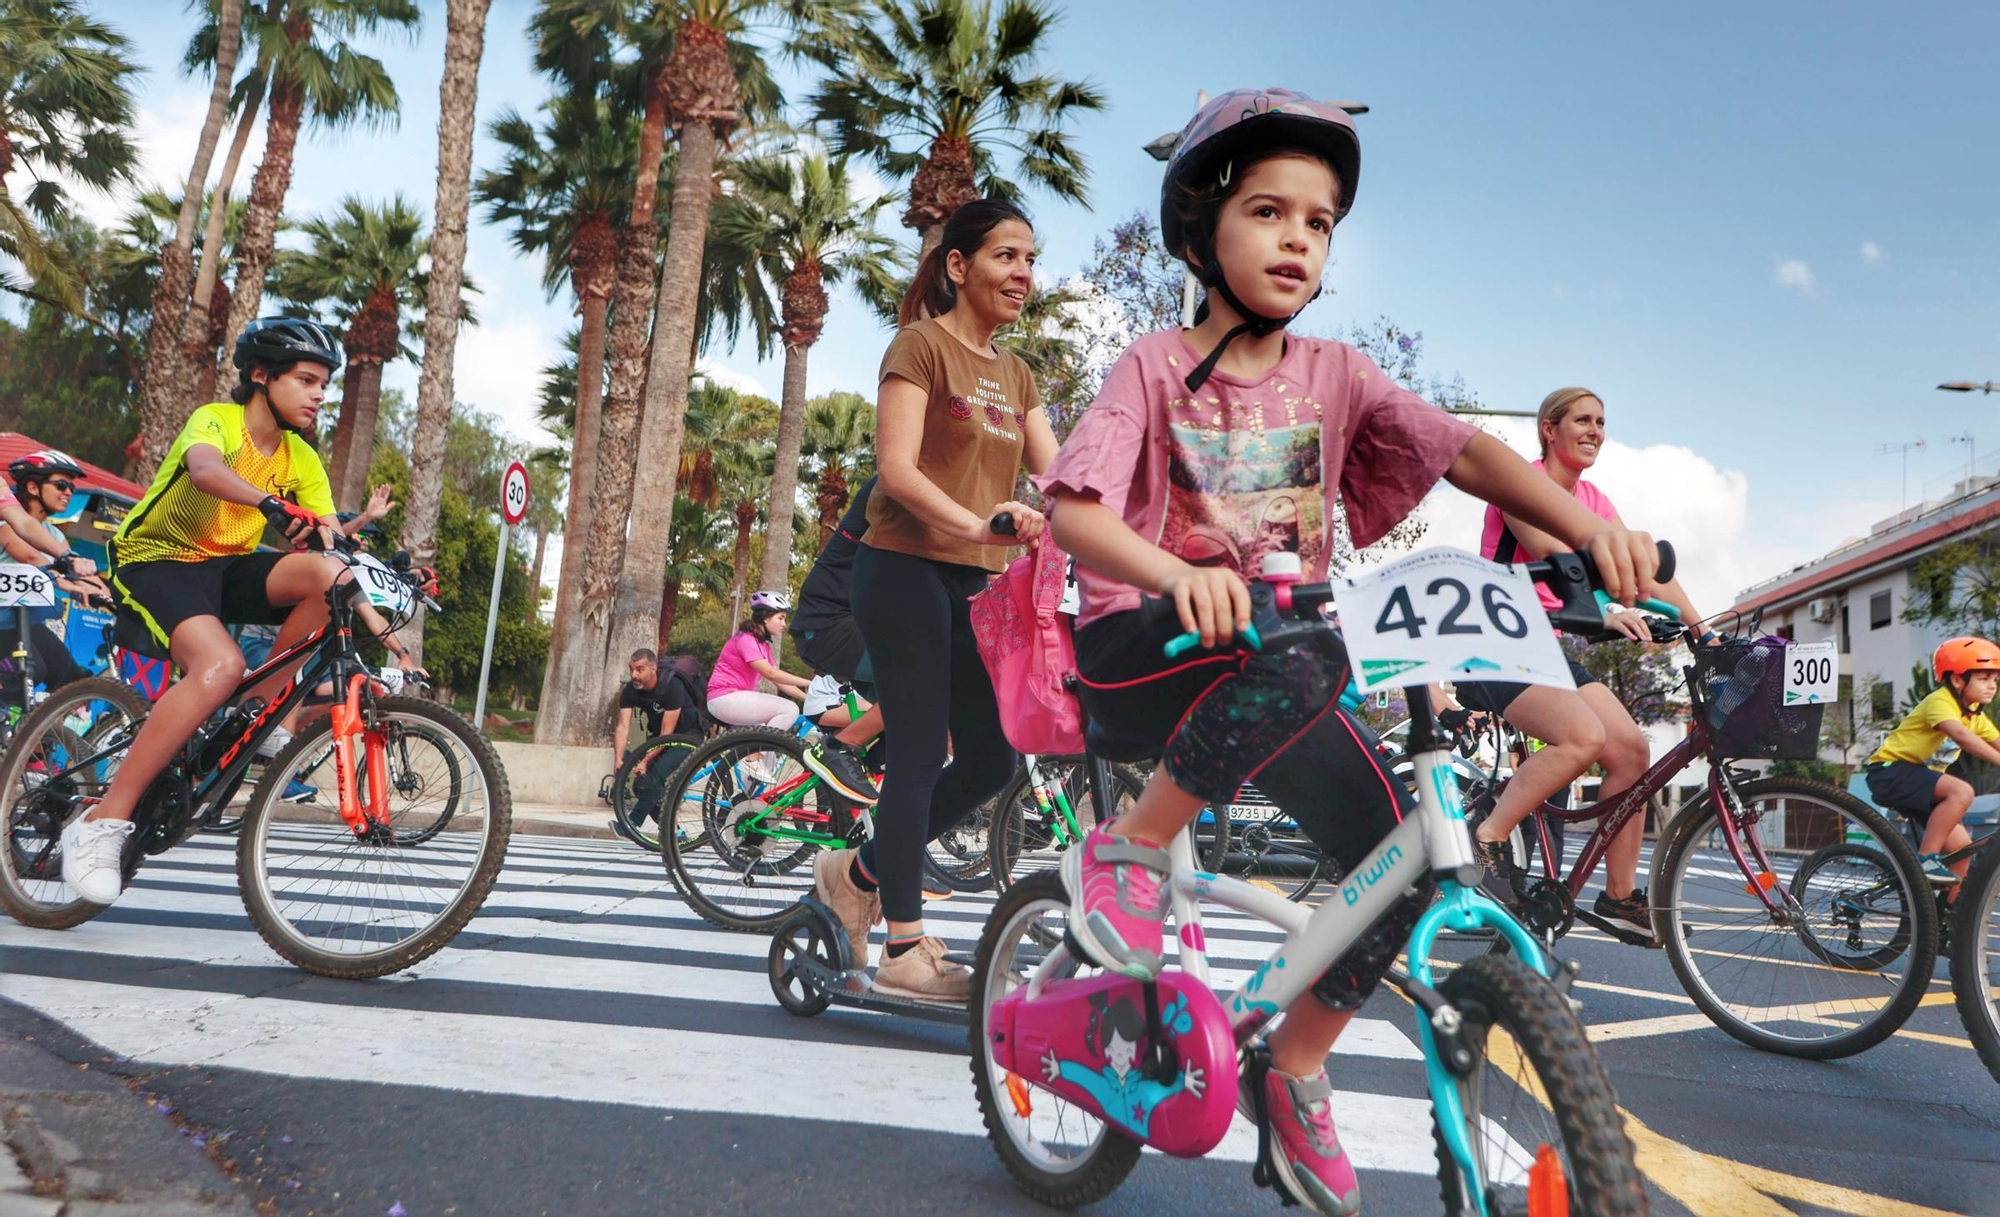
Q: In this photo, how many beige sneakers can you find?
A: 2